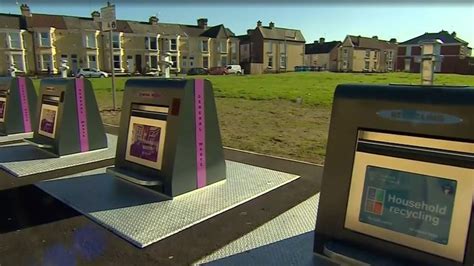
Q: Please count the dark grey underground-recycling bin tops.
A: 4